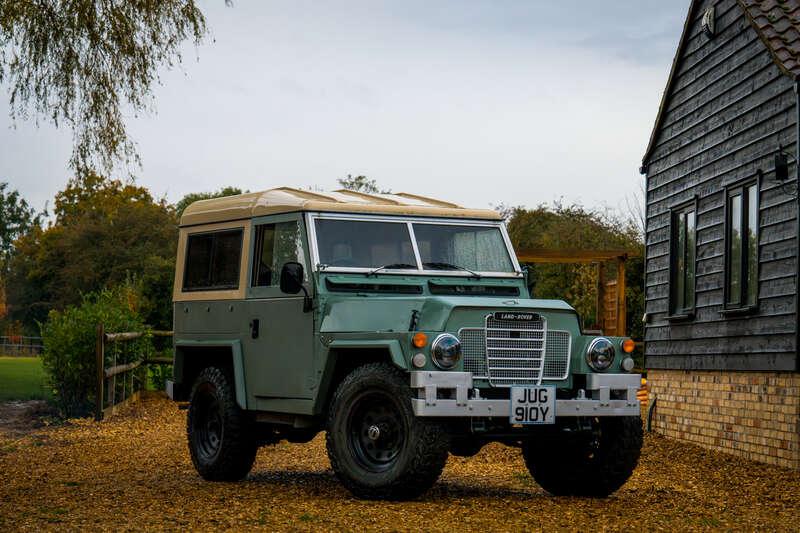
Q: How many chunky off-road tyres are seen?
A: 3